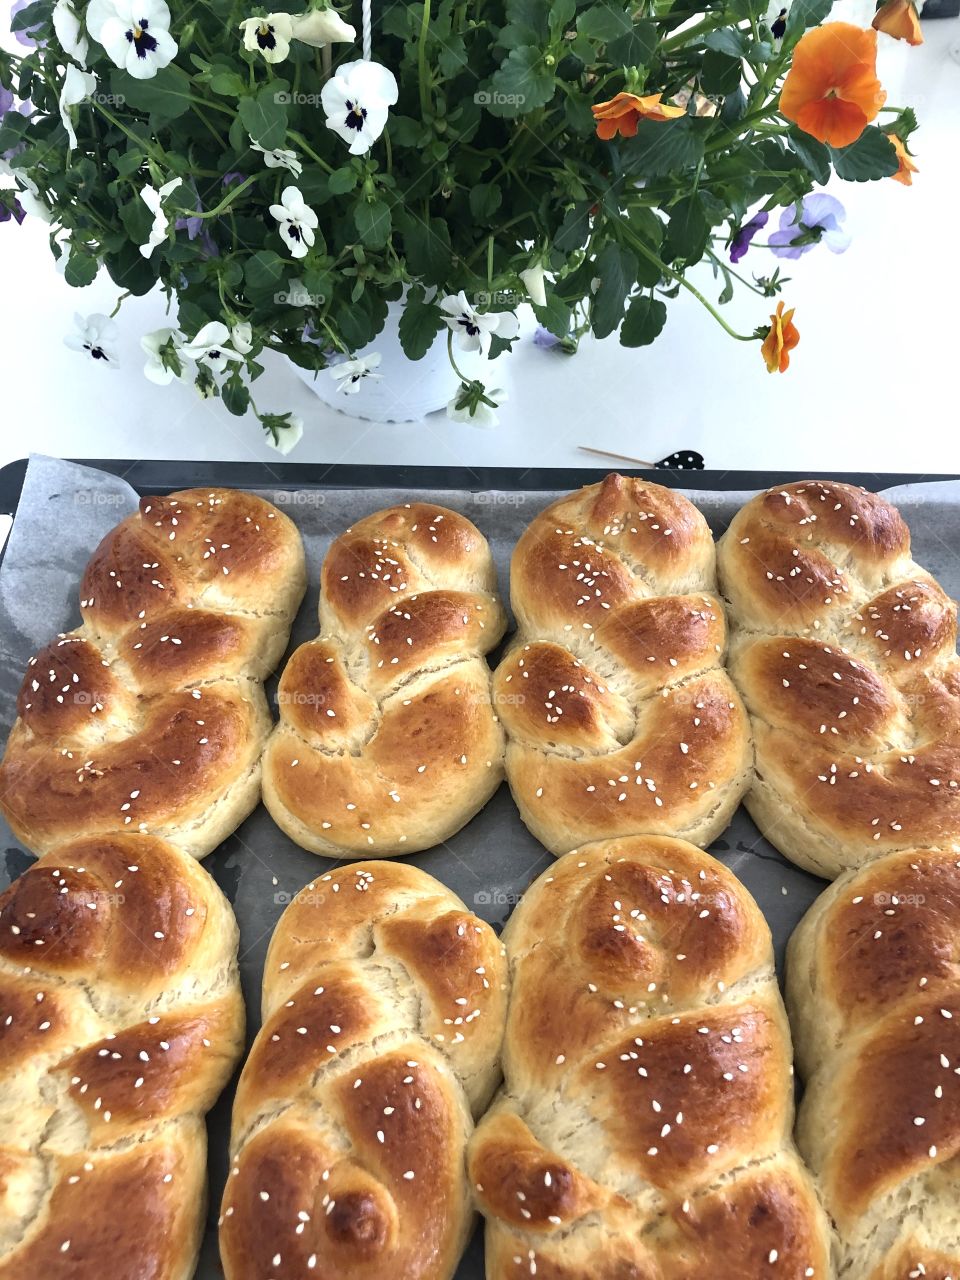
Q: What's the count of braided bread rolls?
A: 8